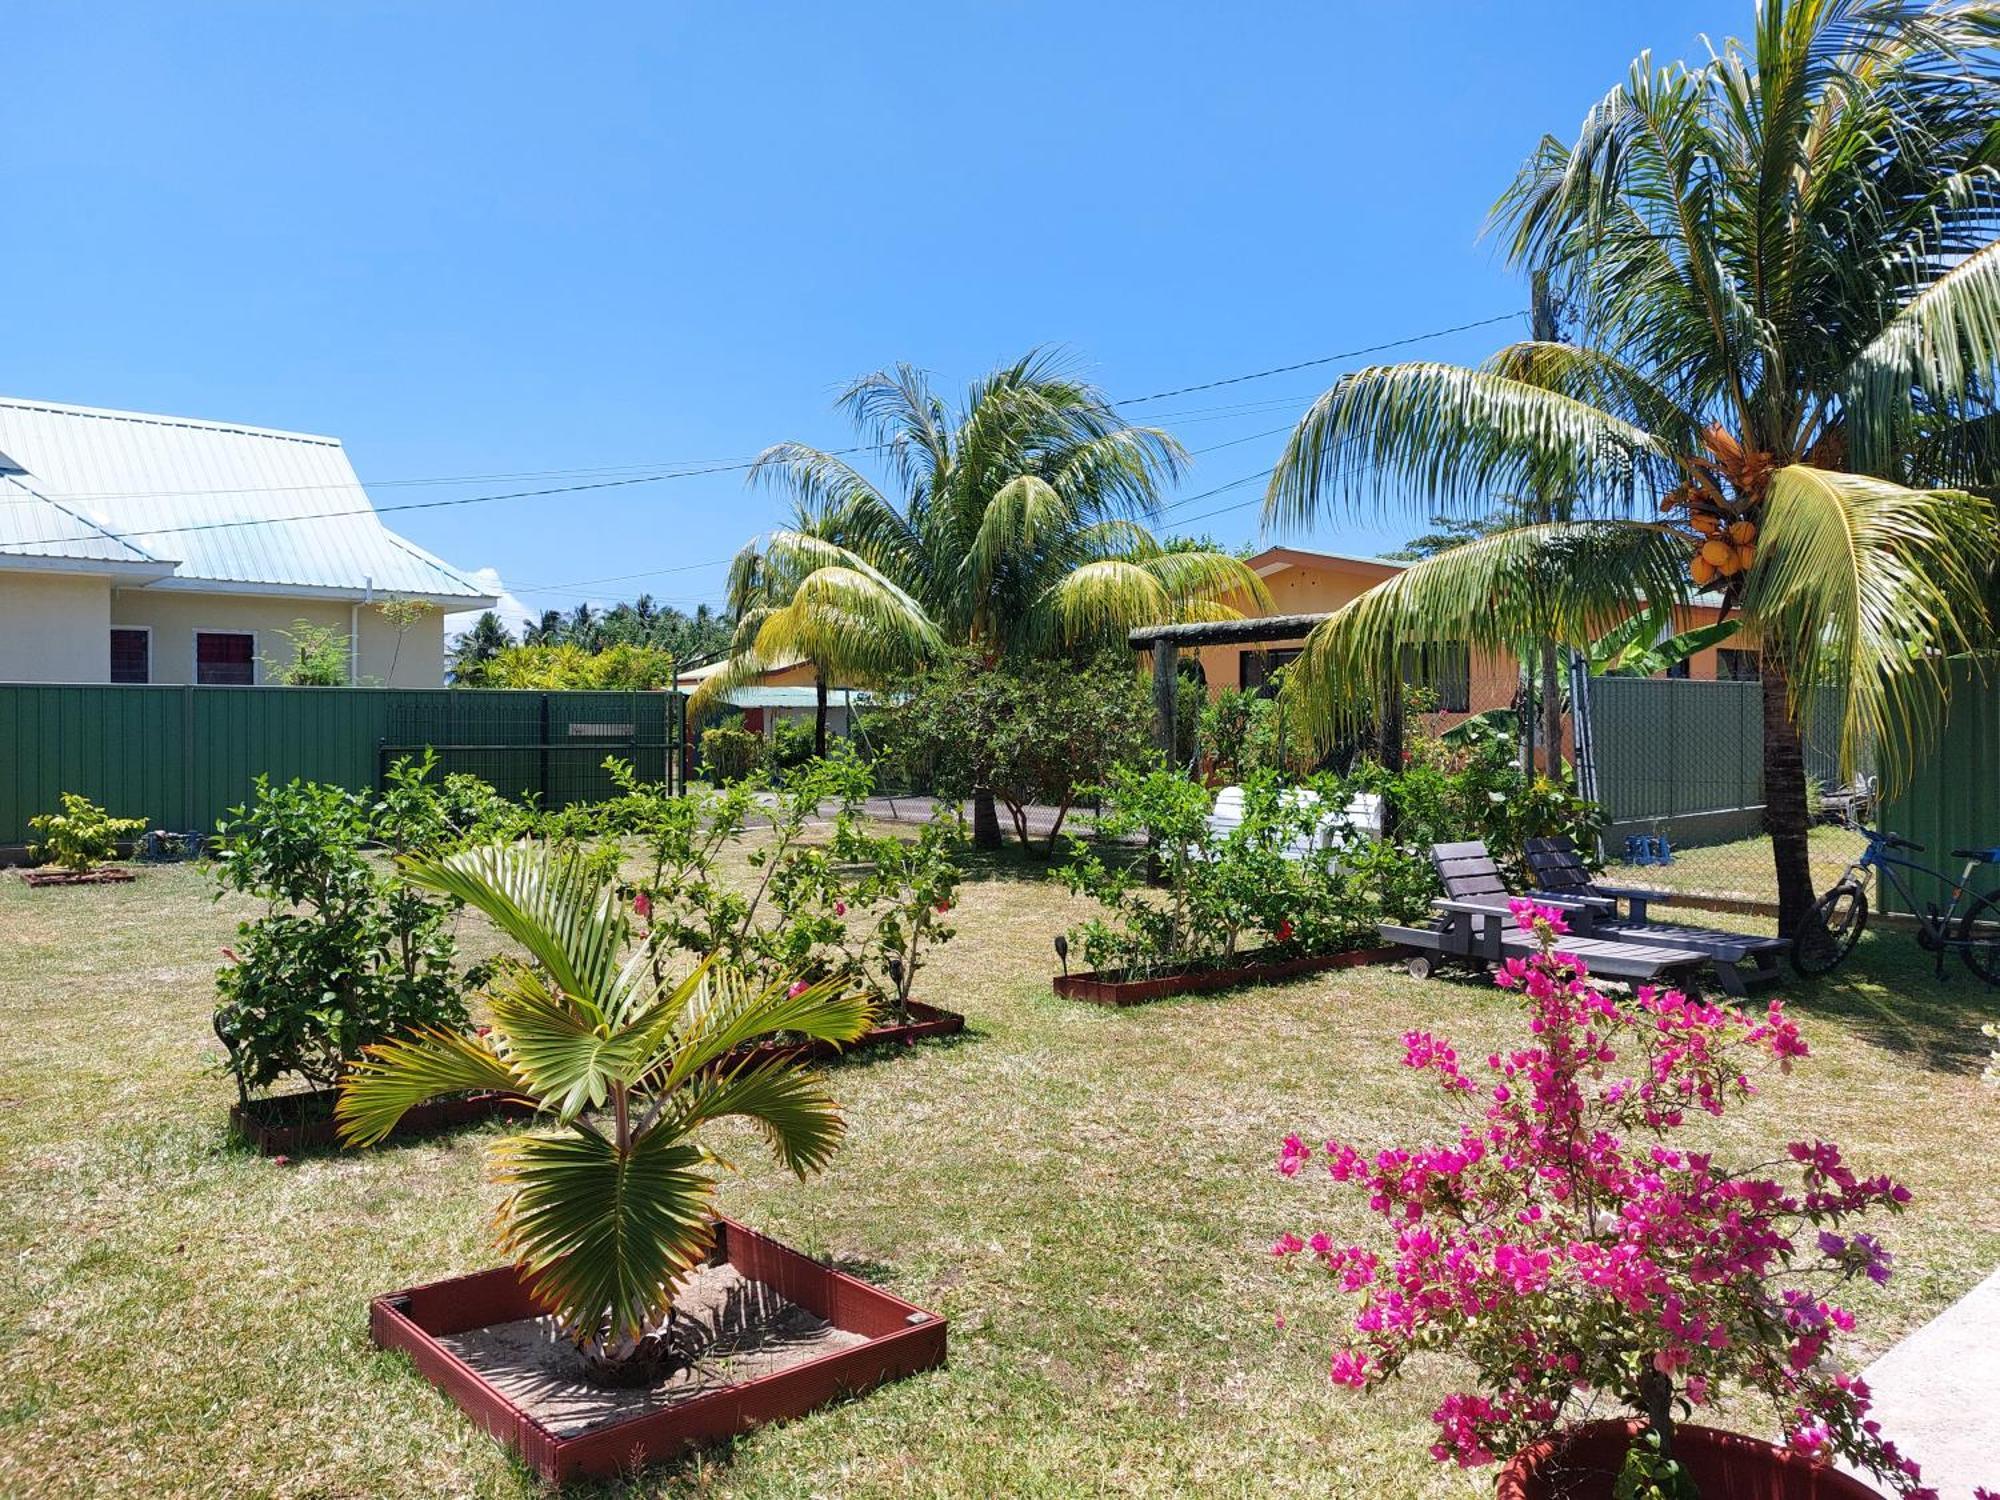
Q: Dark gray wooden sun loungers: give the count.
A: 2